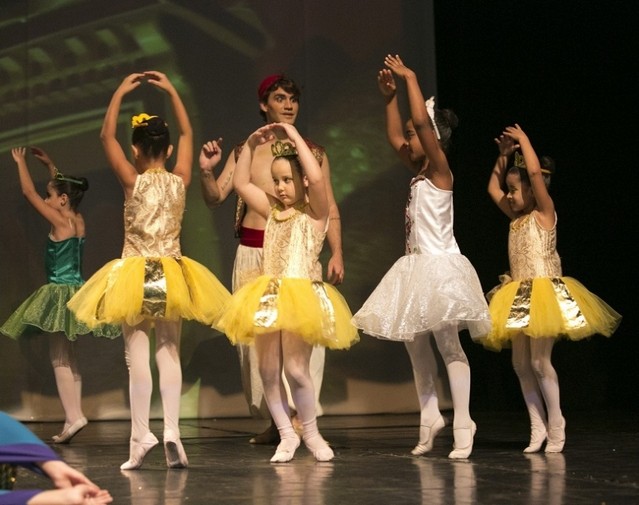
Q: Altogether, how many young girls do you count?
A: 5